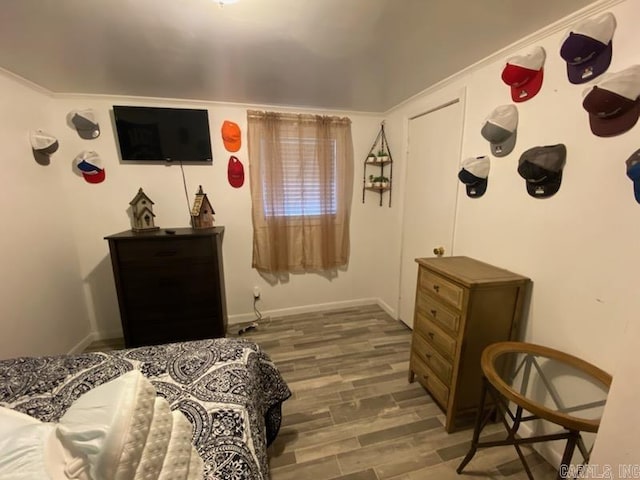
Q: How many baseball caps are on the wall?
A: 12